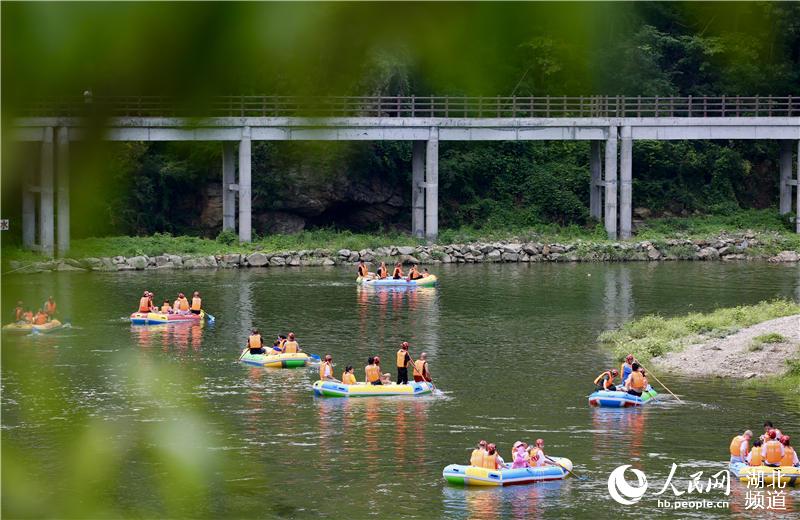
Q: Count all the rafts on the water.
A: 8